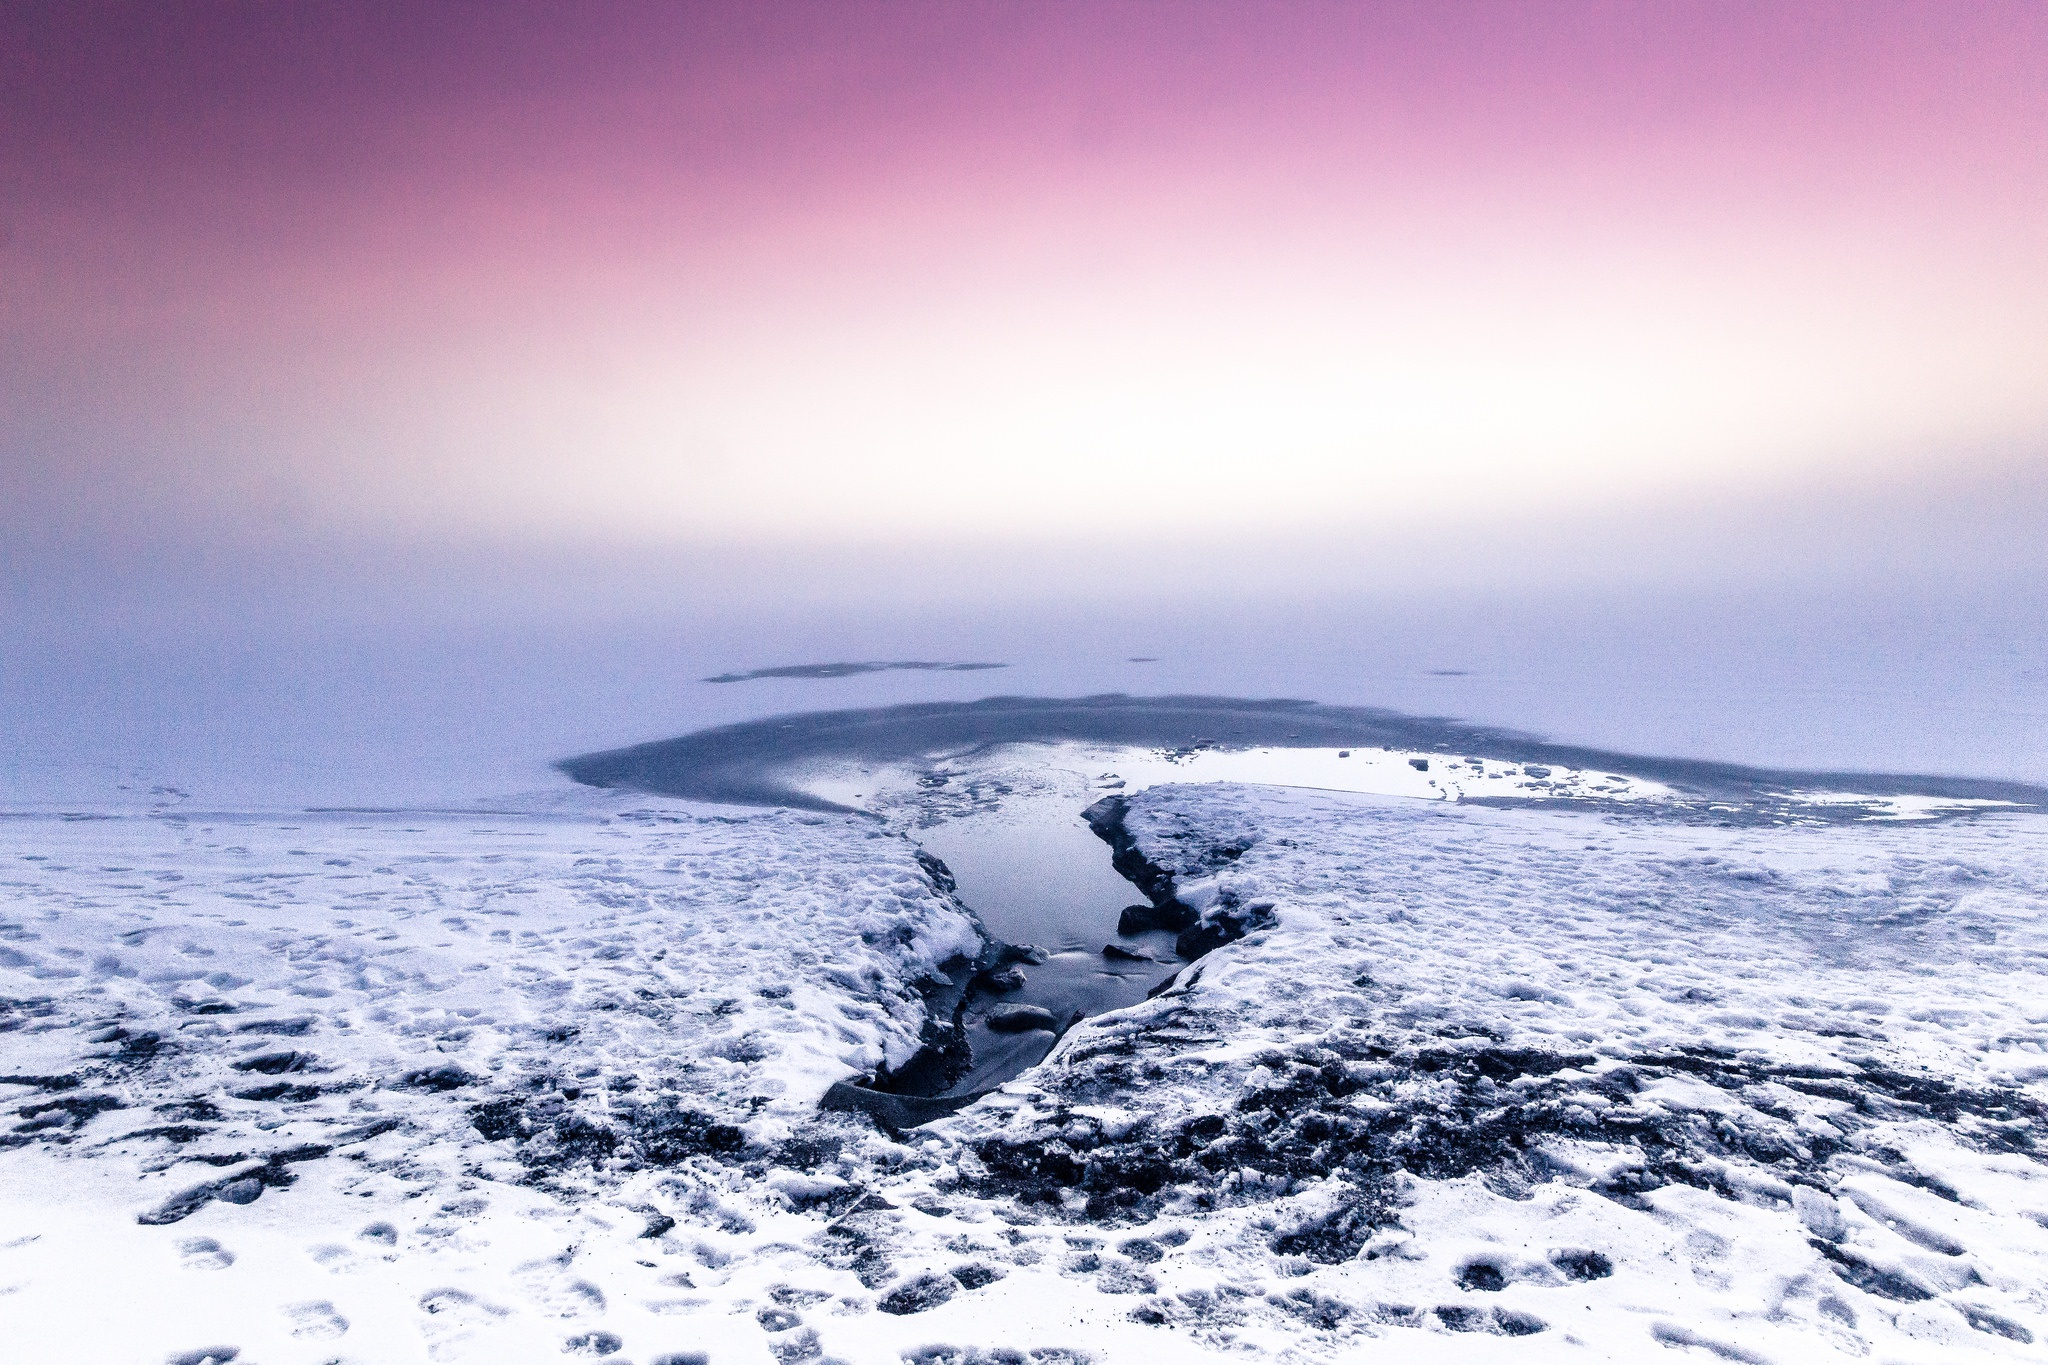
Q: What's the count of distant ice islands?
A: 3